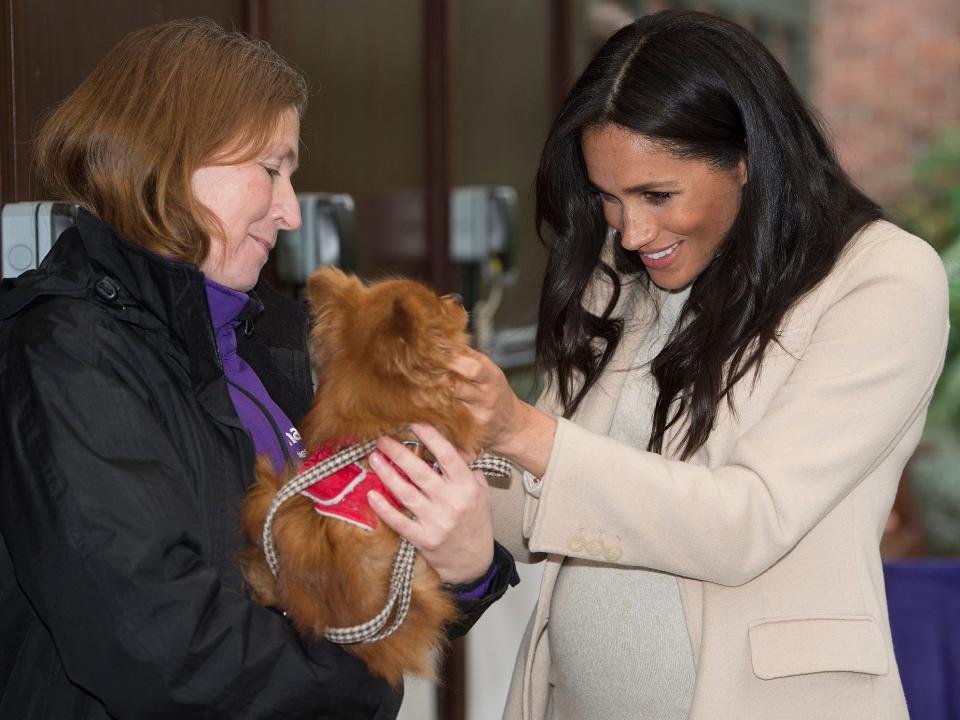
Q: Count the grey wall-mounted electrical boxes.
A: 3